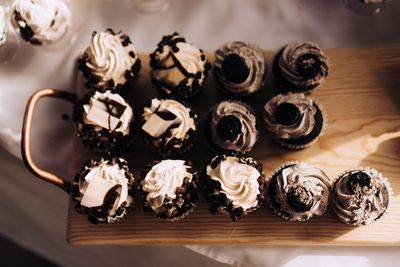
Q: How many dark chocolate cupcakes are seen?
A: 6